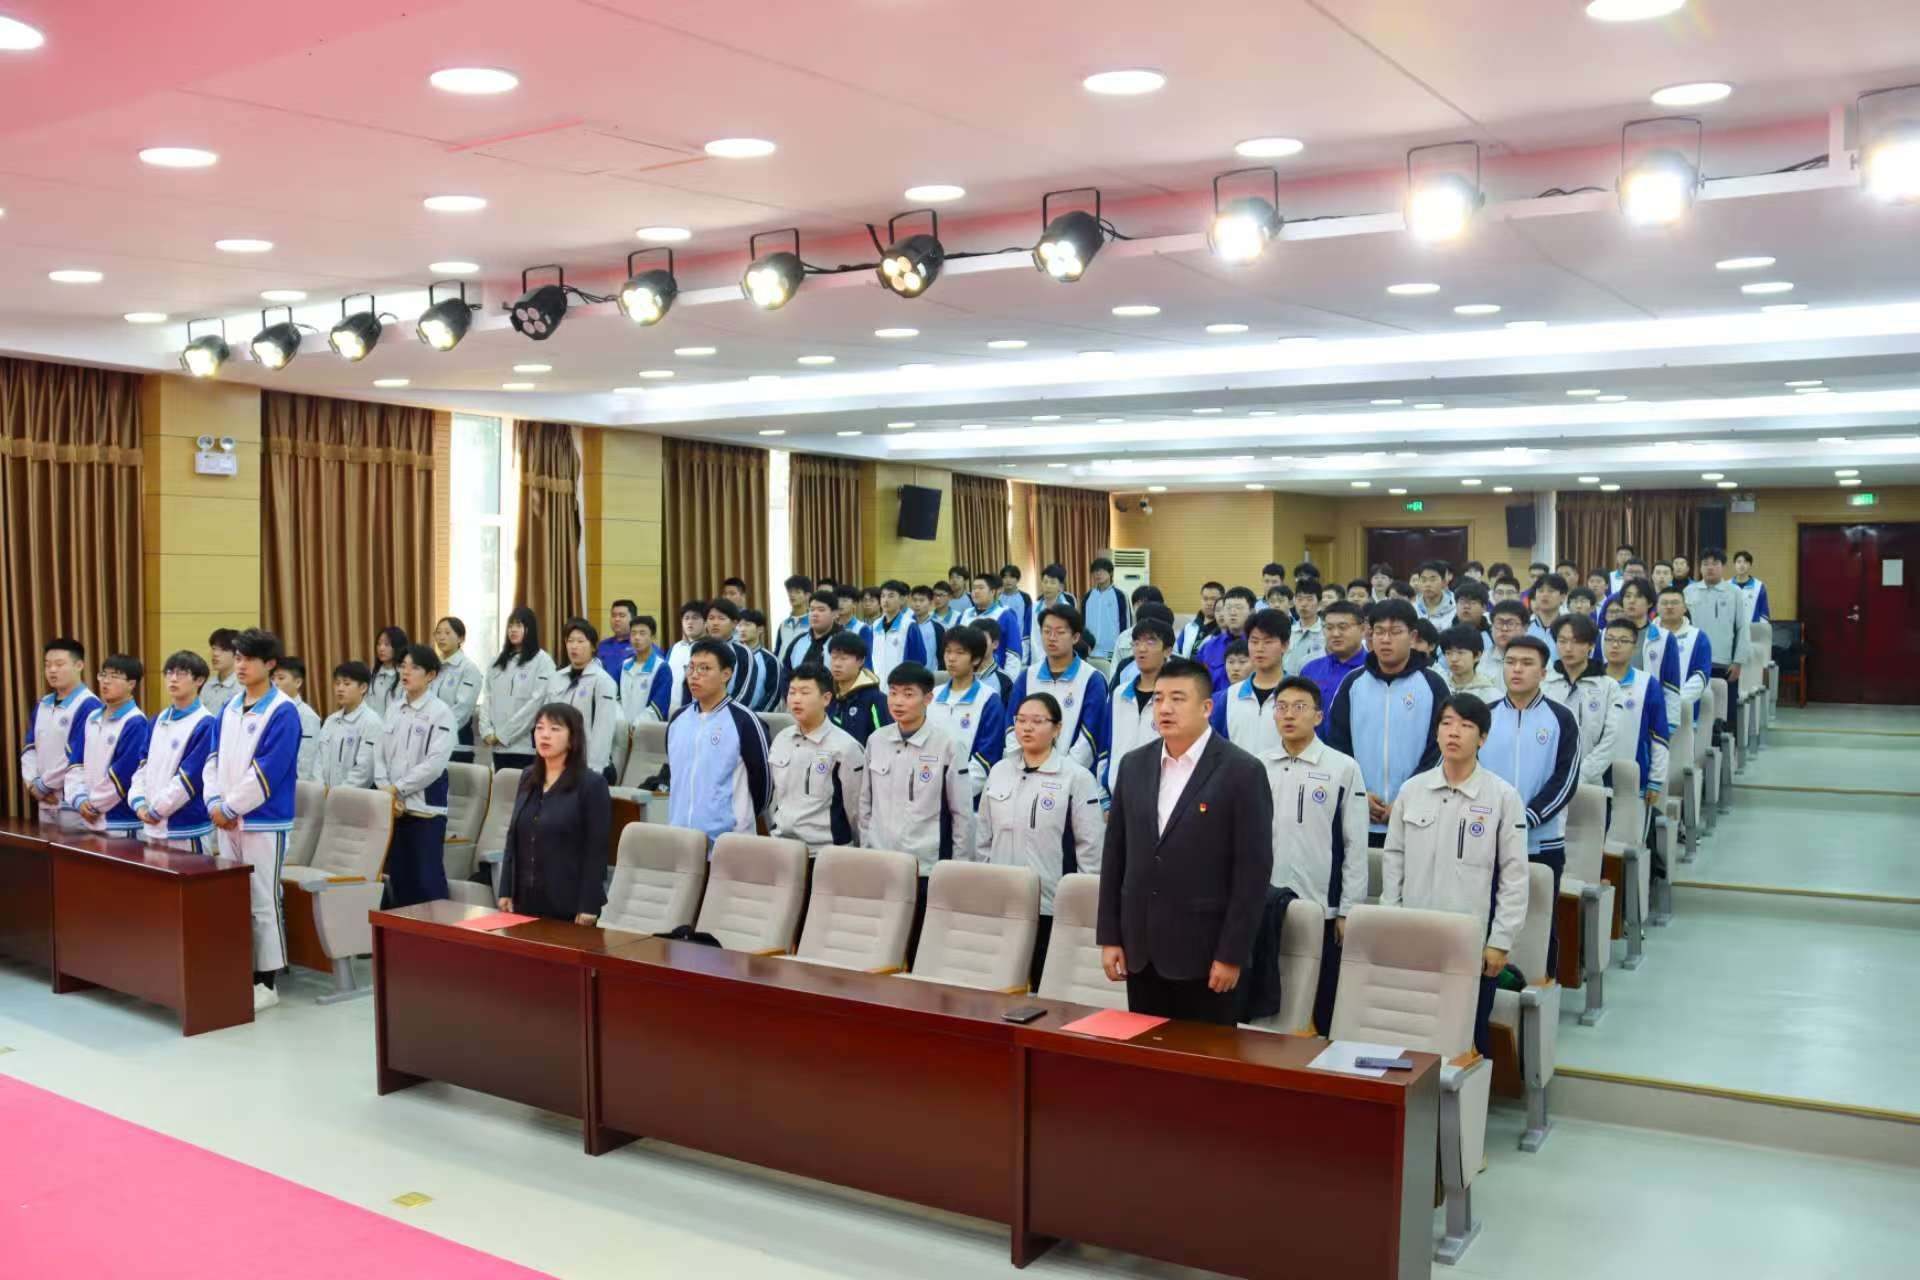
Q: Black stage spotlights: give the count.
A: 13